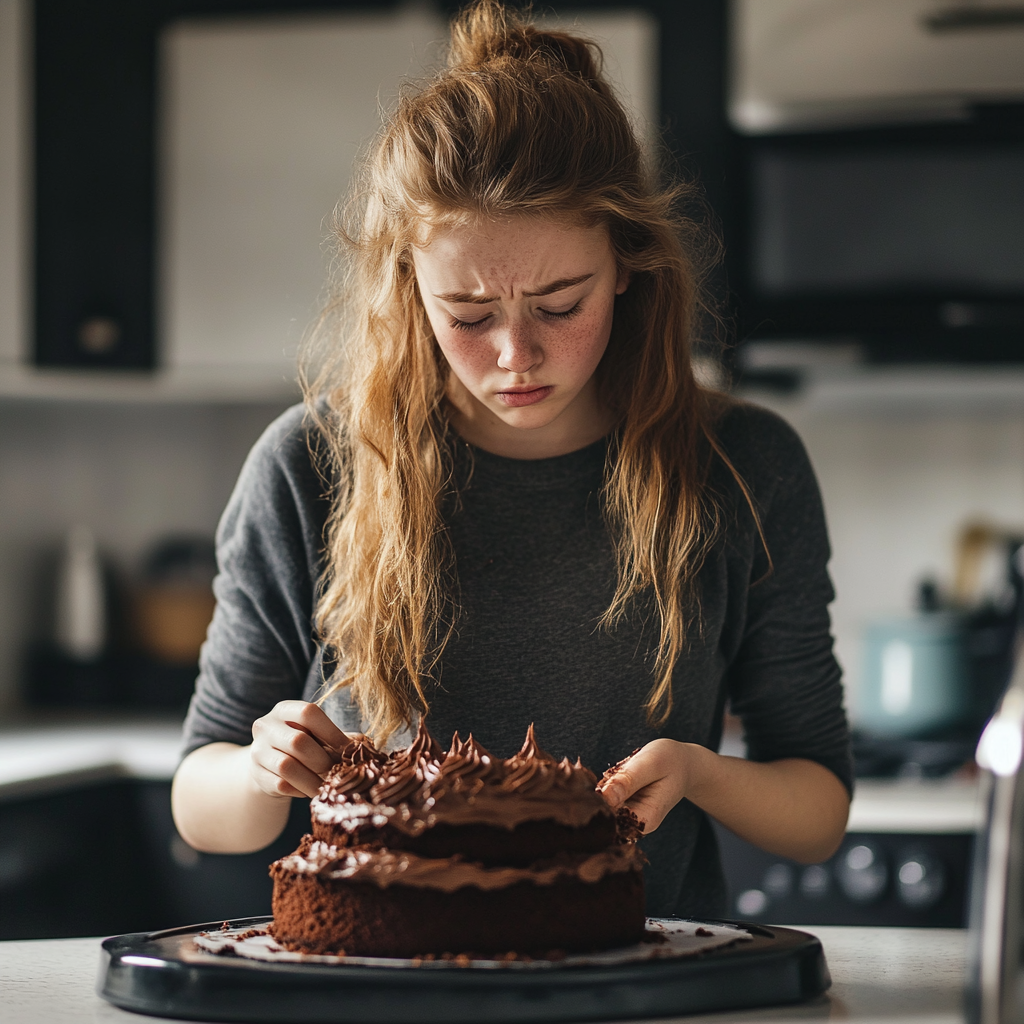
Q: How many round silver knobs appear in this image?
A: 5